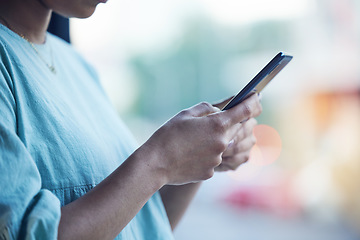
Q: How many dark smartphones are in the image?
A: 1